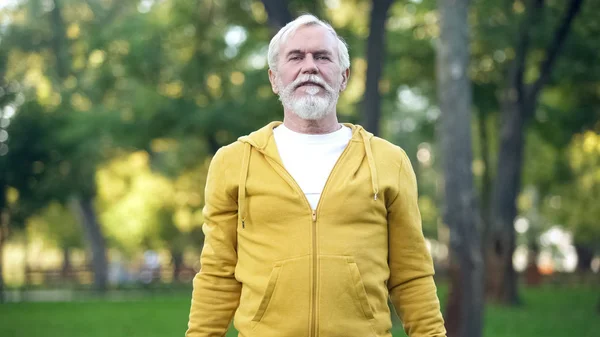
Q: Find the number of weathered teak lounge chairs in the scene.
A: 0